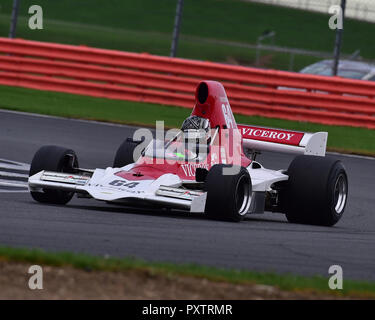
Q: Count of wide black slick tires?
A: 4